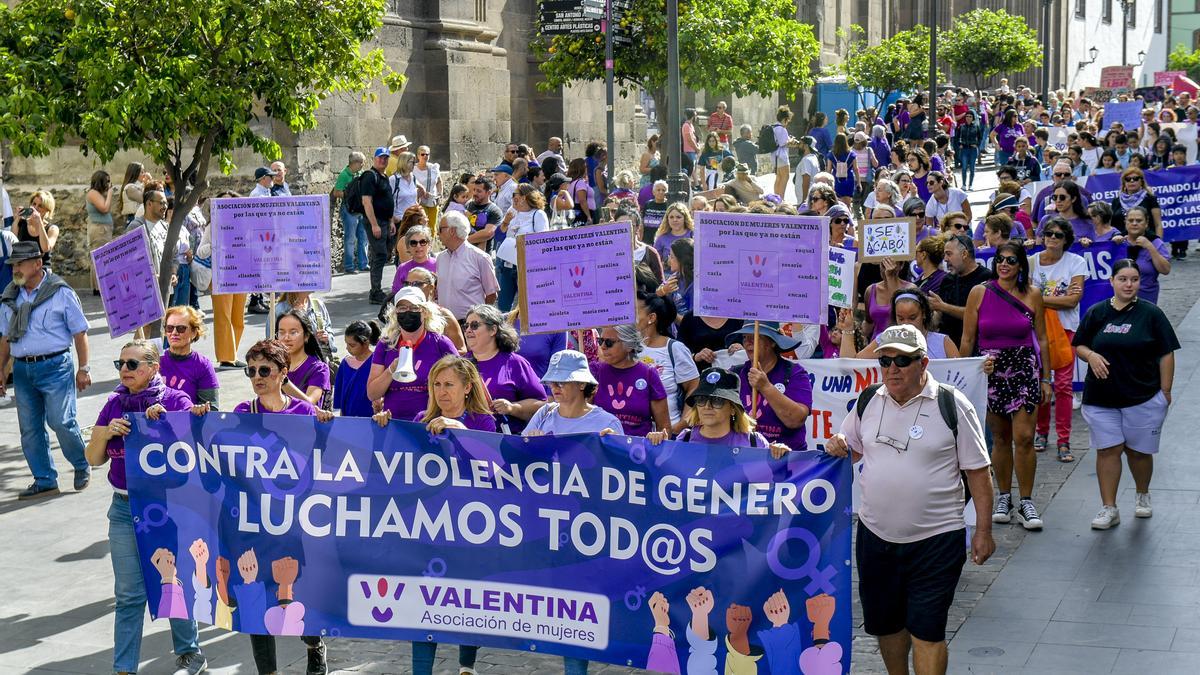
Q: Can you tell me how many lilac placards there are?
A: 4